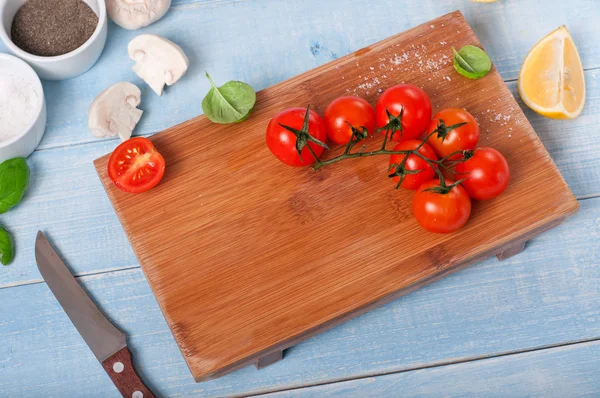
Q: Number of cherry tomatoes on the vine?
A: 7